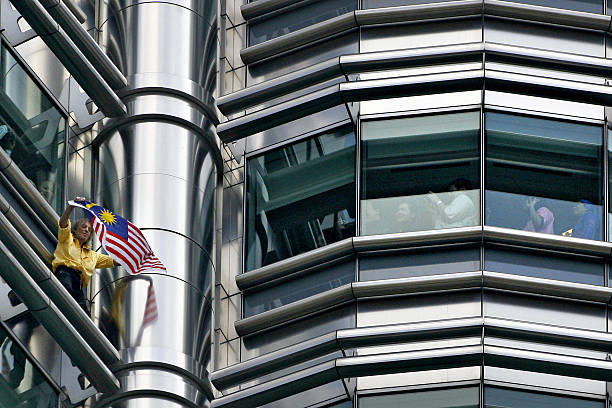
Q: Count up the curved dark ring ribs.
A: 4